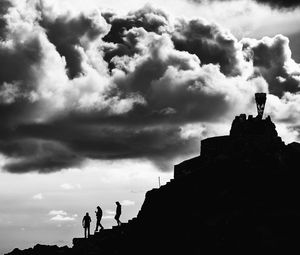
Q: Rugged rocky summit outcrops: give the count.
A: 1